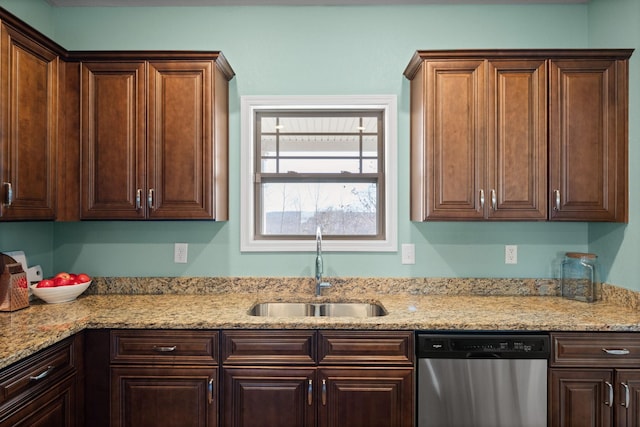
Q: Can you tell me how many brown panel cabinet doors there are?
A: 12